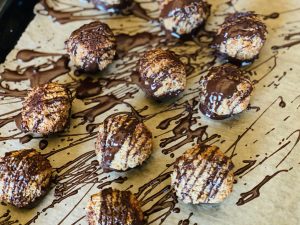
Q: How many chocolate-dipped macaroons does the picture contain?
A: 11